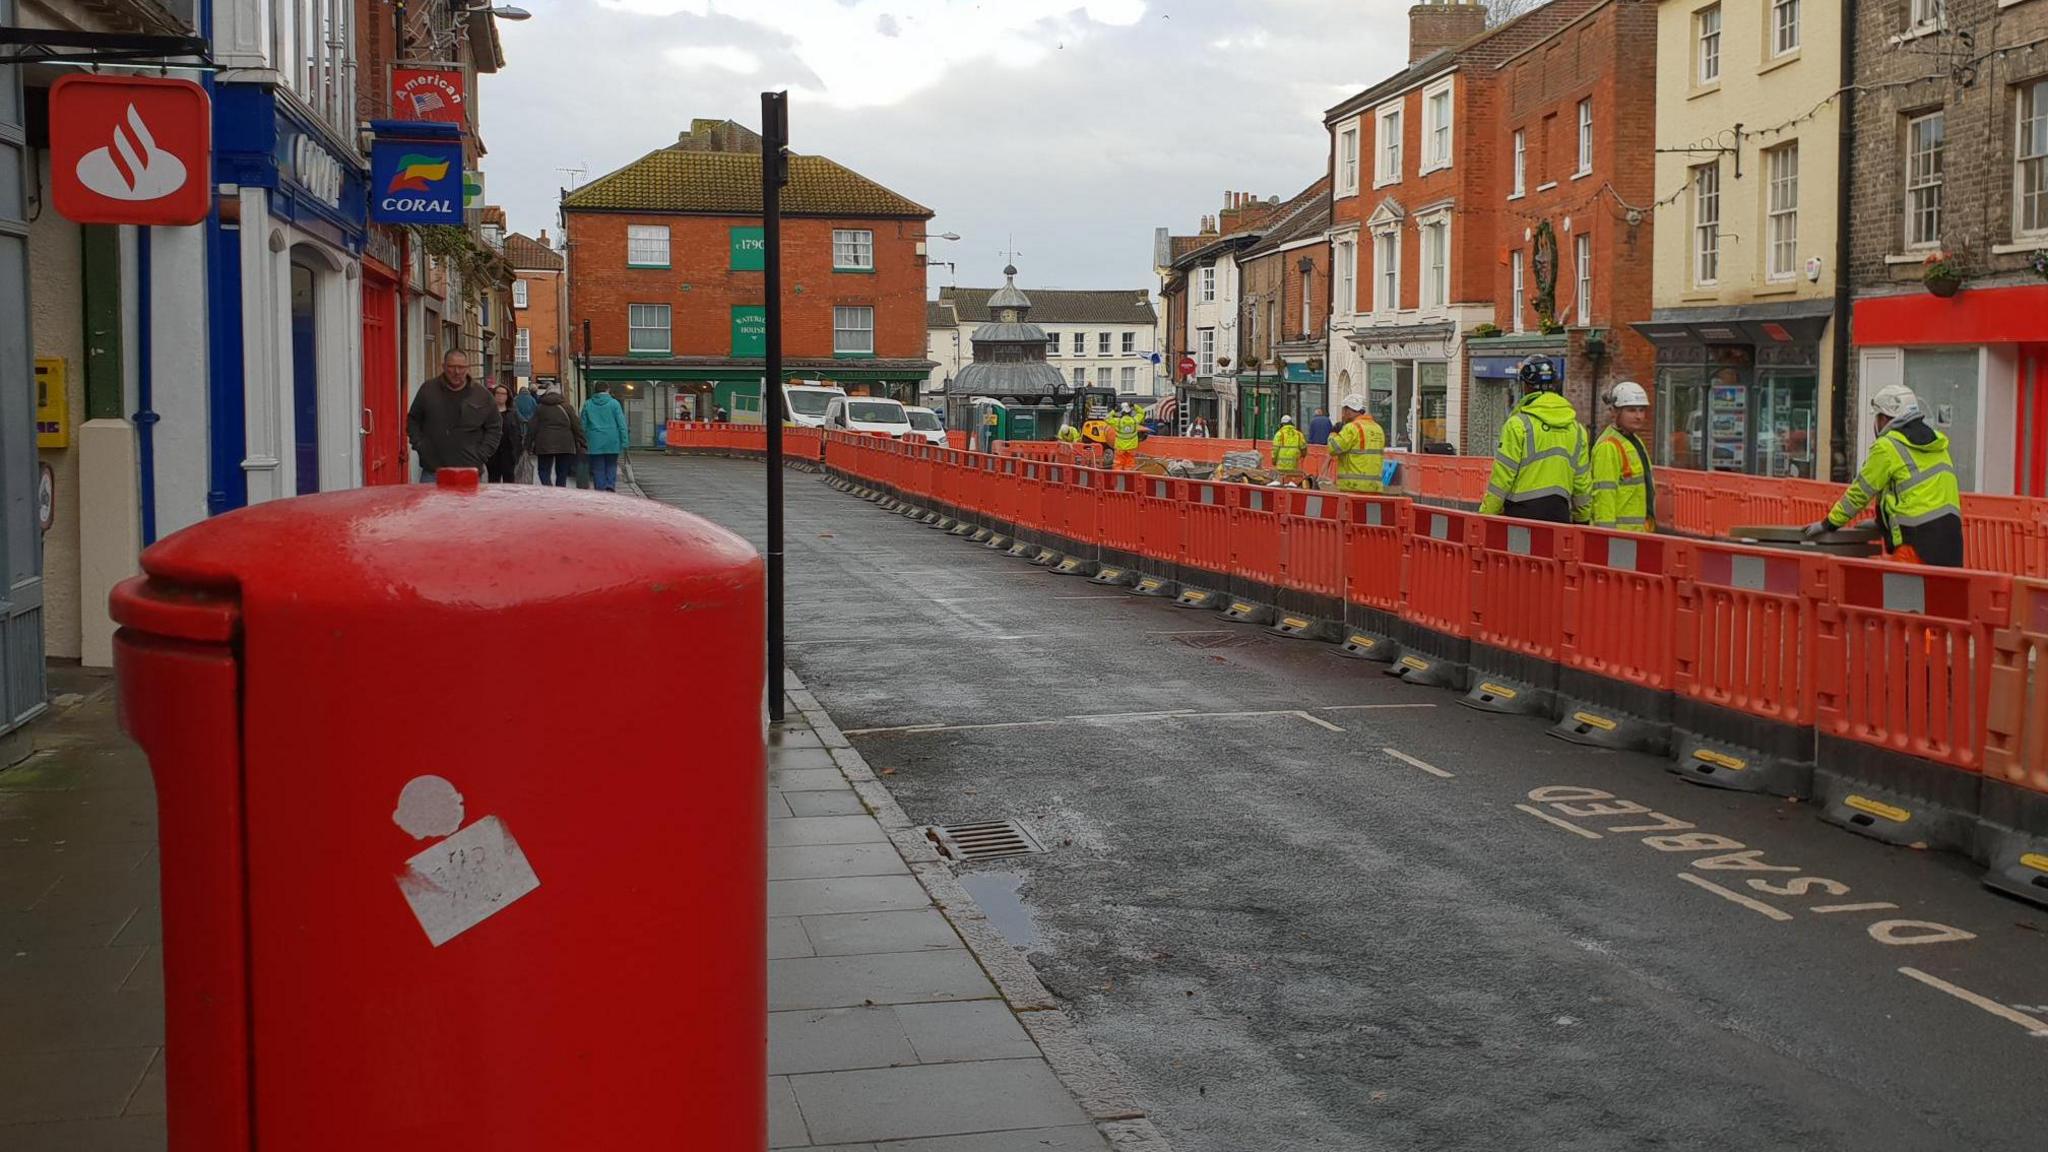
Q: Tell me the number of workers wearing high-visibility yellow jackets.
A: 7